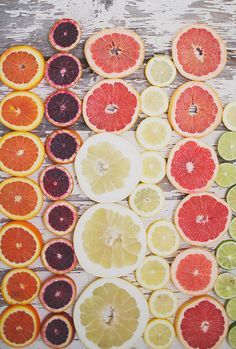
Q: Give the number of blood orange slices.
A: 9